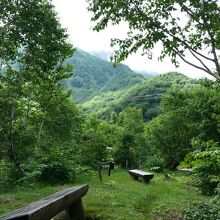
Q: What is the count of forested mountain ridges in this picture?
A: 2